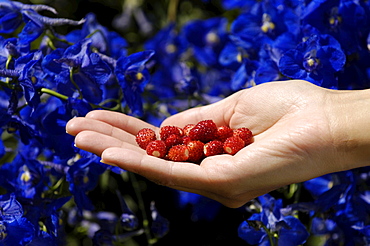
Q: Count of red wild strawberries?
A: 13